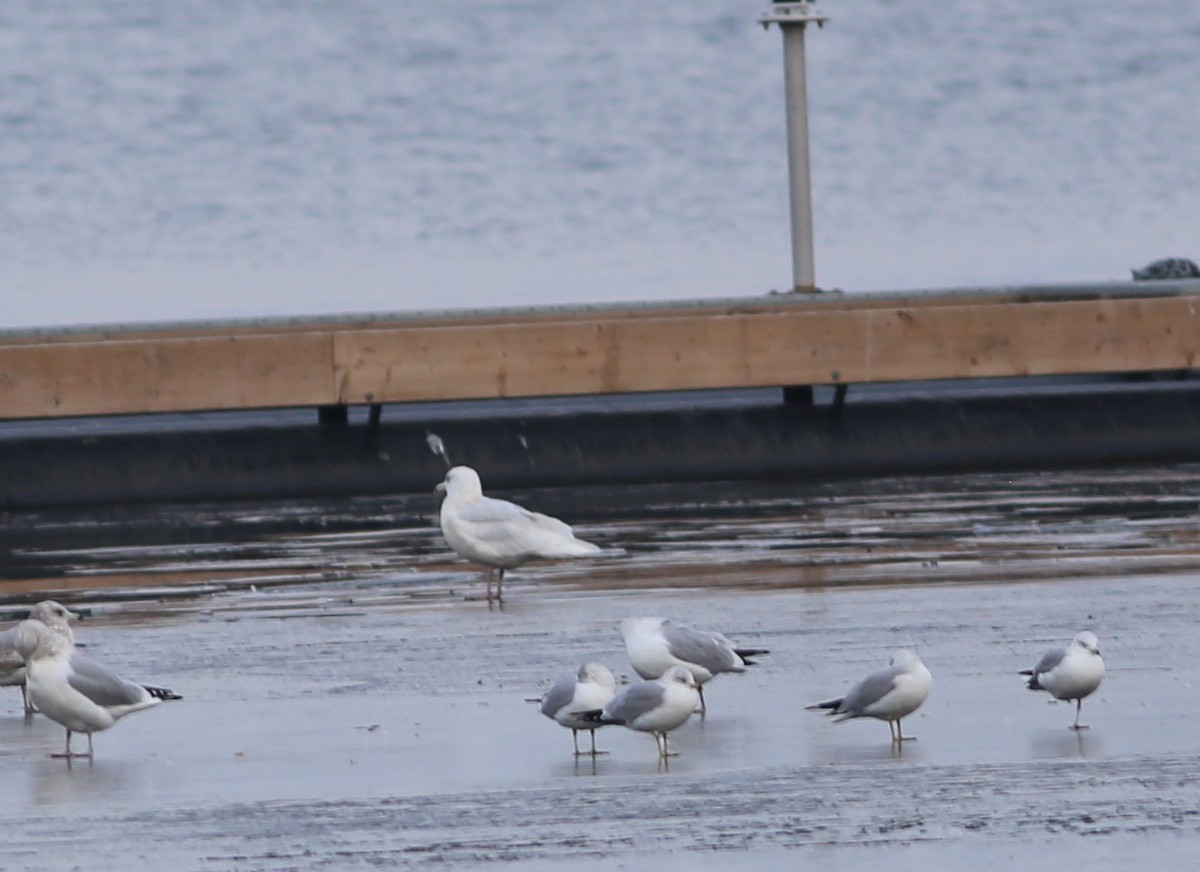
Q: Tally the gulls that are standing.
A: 8